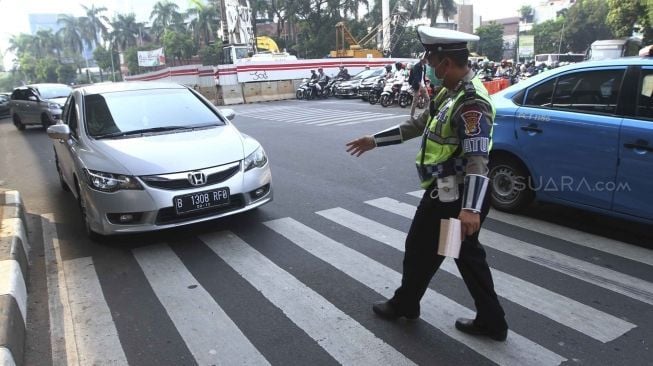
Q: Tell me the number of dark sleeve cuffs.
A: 2